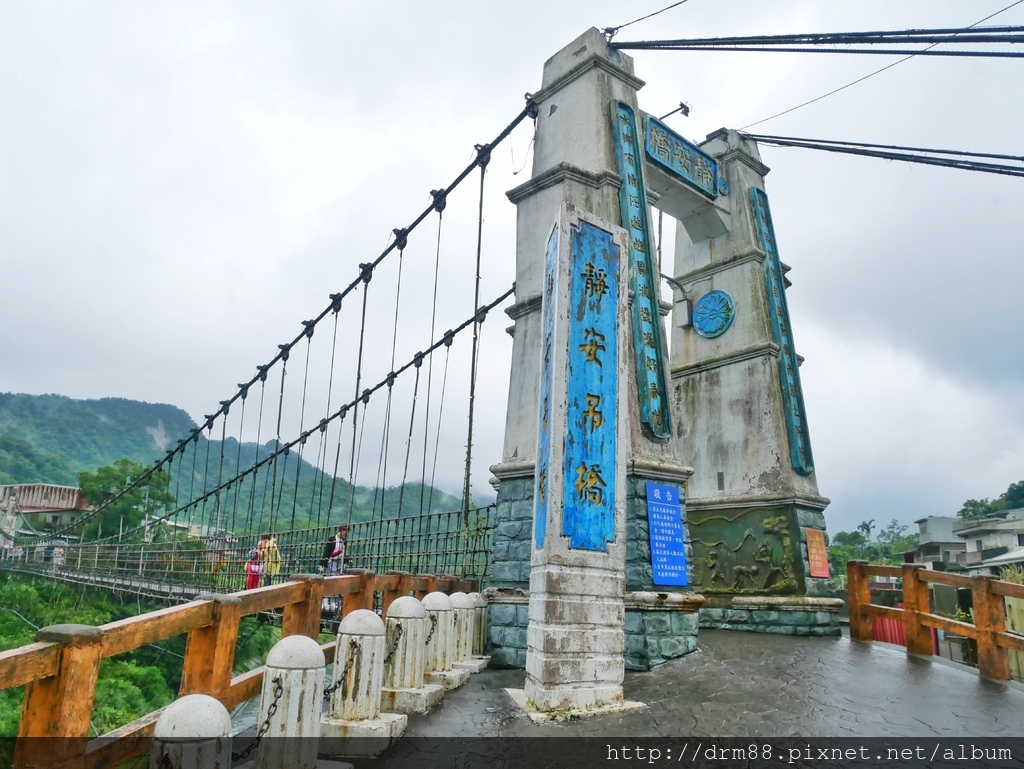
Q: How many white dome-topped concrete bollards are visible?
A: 7